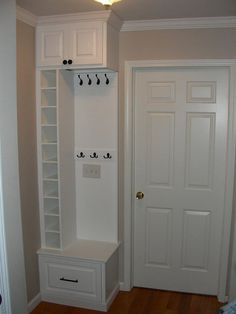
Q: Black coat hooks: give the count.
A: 7